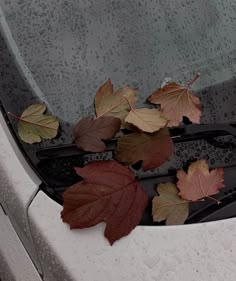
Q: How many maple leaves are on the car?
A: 9